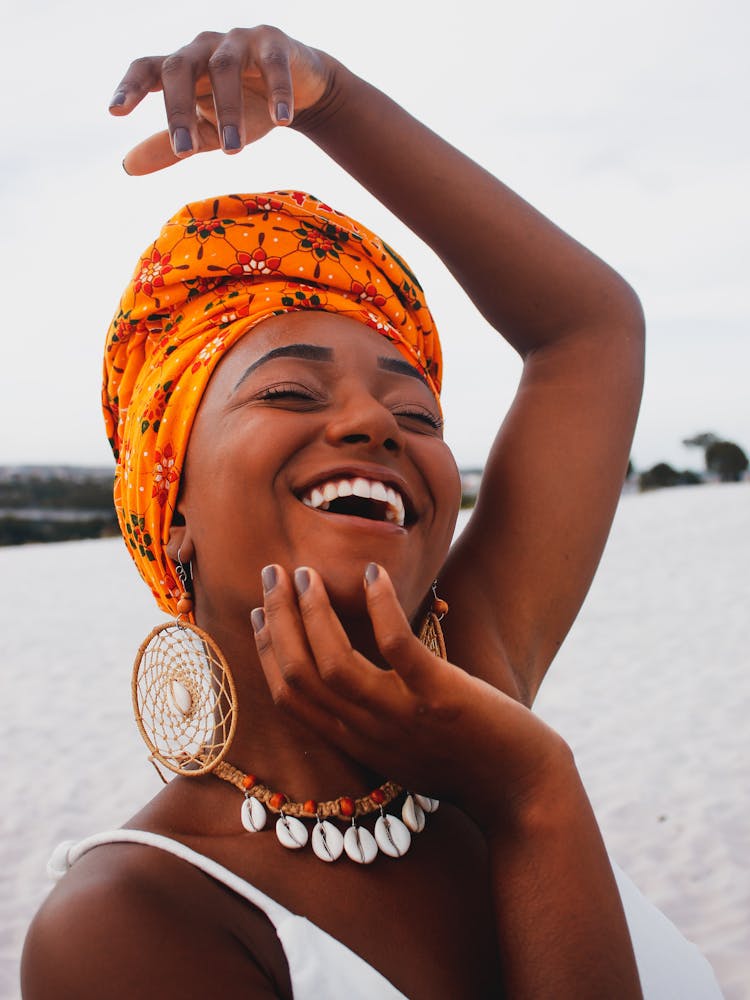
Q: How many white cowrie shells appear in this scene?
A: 8